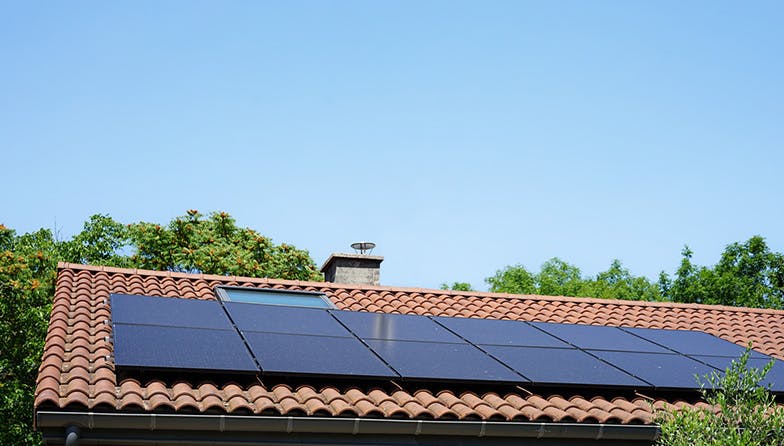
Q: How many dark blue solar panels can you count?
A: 12